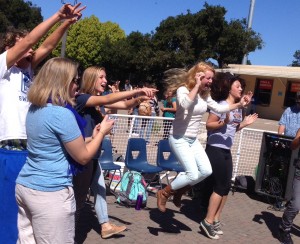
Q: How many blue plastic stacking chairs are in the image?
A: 3